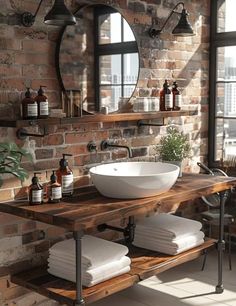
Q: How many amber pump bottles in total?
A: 7